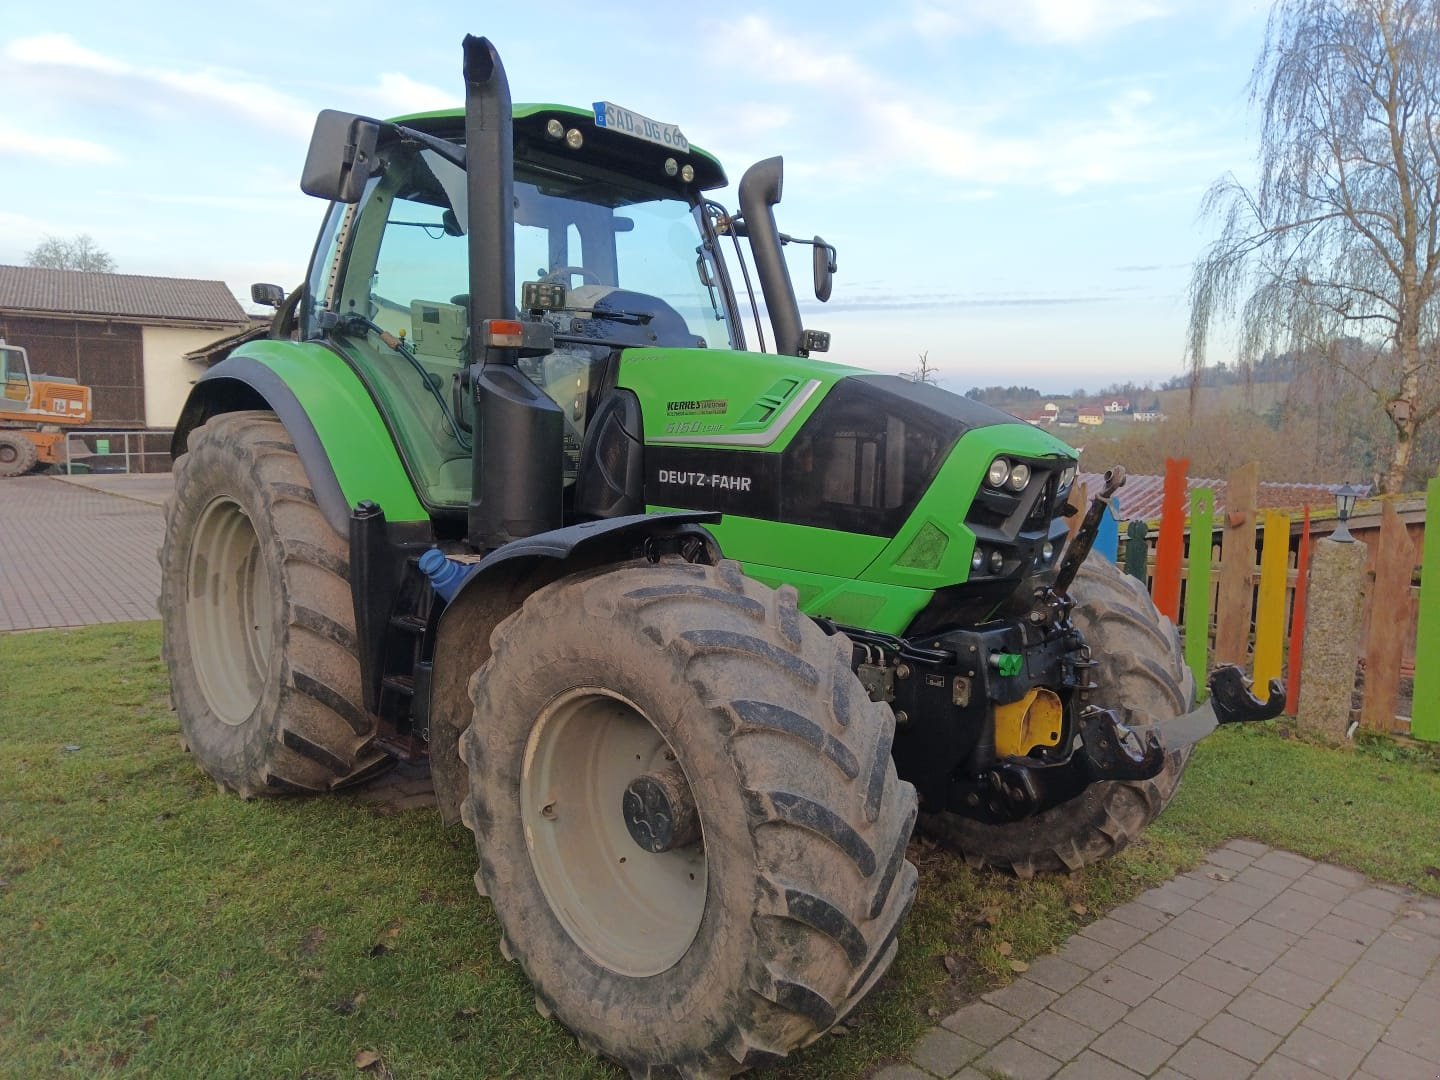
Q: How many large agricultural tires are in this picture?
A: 3